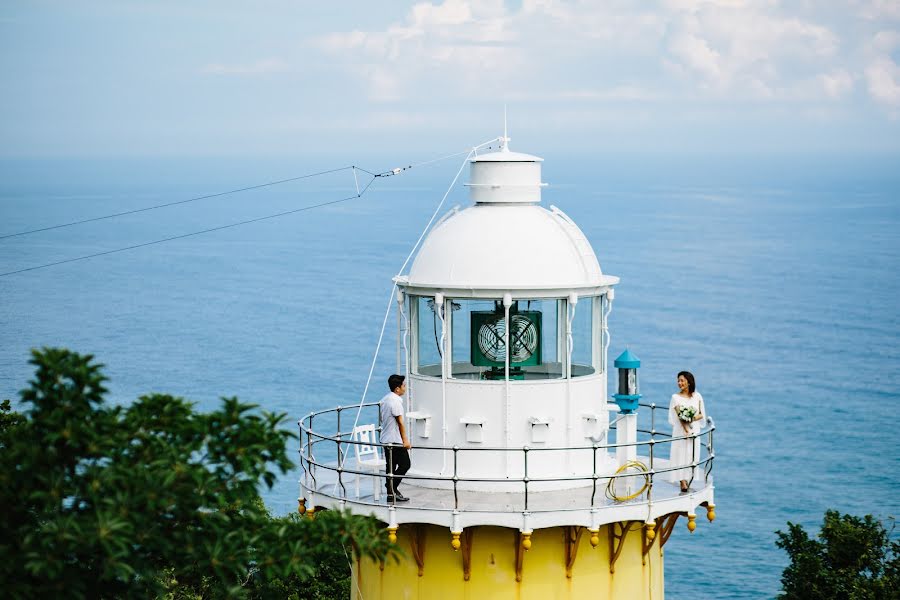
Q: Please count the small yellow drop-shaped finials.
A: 9